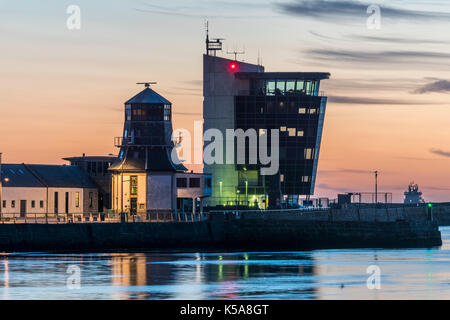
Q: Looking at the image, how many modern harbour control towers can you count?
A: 1